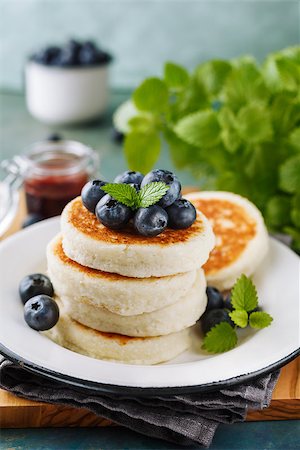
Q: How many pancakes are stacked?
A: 4